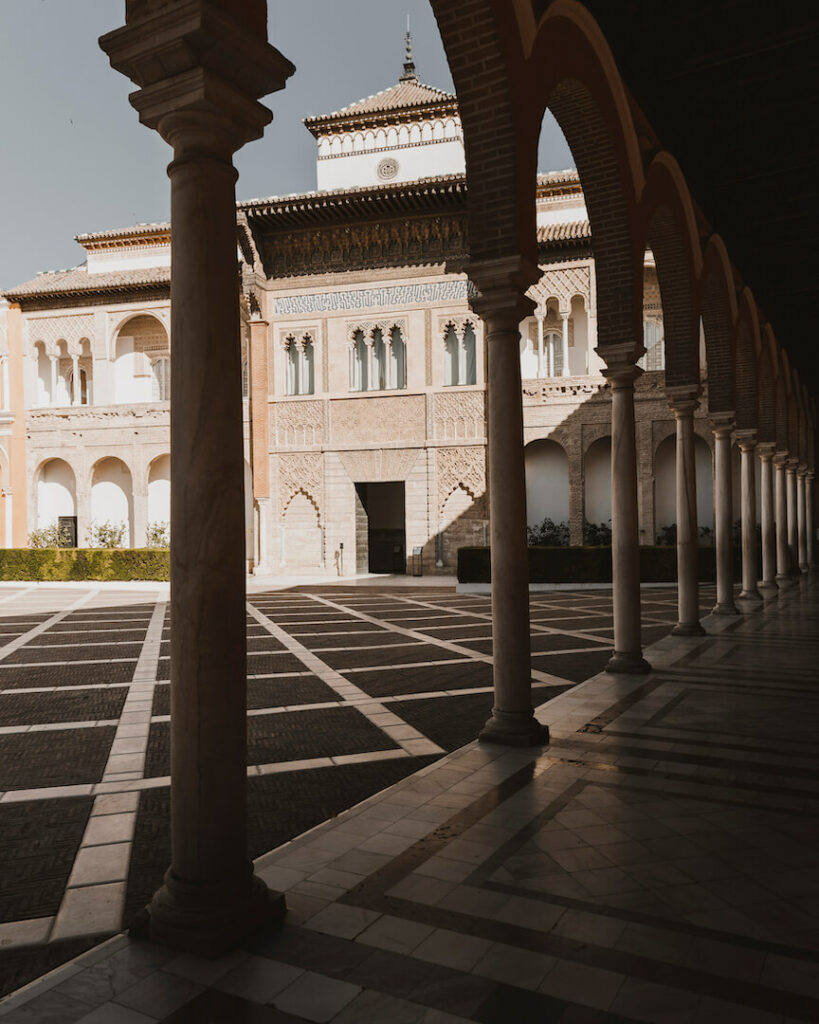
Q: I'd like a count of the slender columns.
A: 11